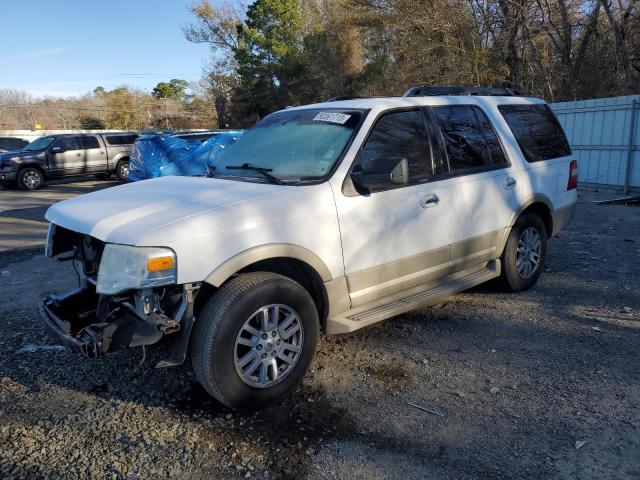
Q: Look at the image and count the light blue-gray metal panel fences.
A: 1